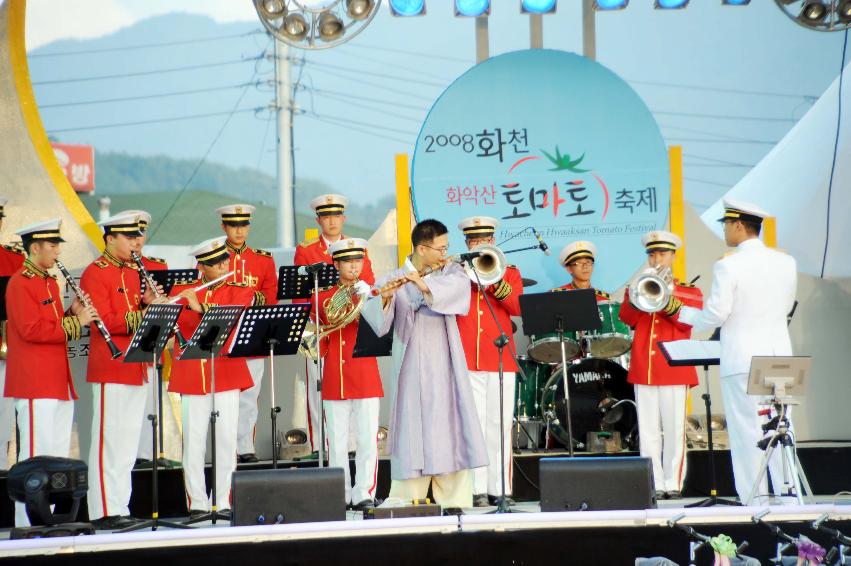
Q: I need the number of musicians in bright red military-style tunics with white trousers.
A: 11